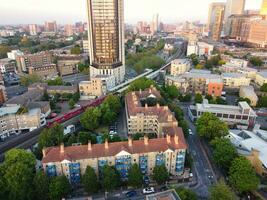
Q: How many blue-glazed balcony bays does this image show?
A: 7